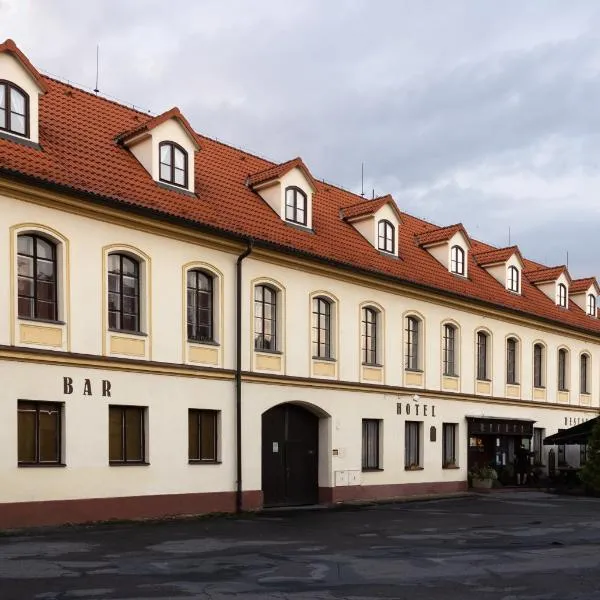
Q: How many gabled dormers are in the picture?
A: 8